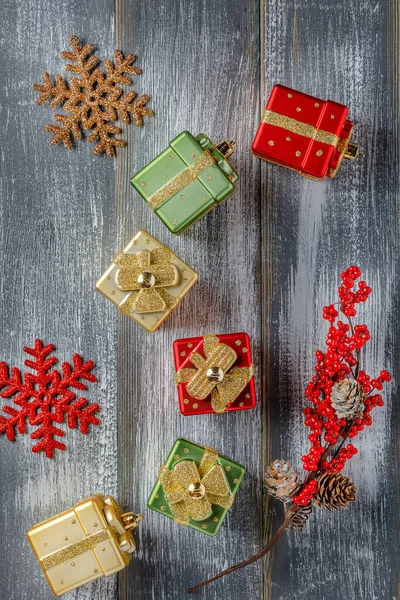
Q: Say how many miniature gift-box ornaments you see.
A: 6